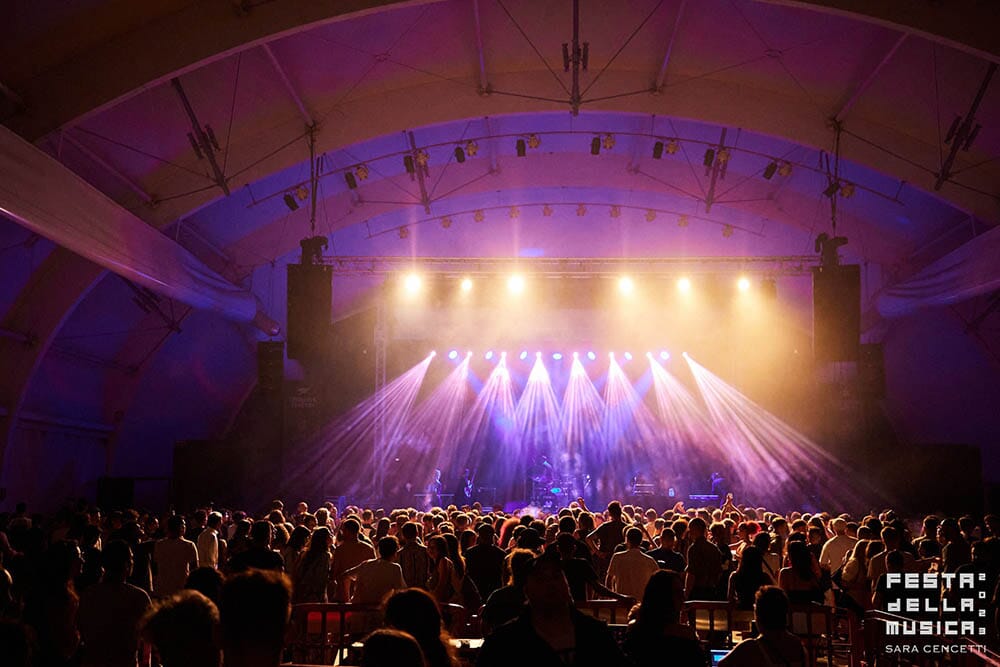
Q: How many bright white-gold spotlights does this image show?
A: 6